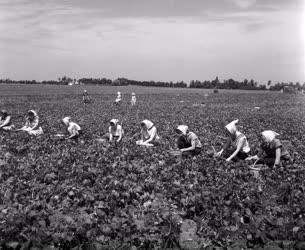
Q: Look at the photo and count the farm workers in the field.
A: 11